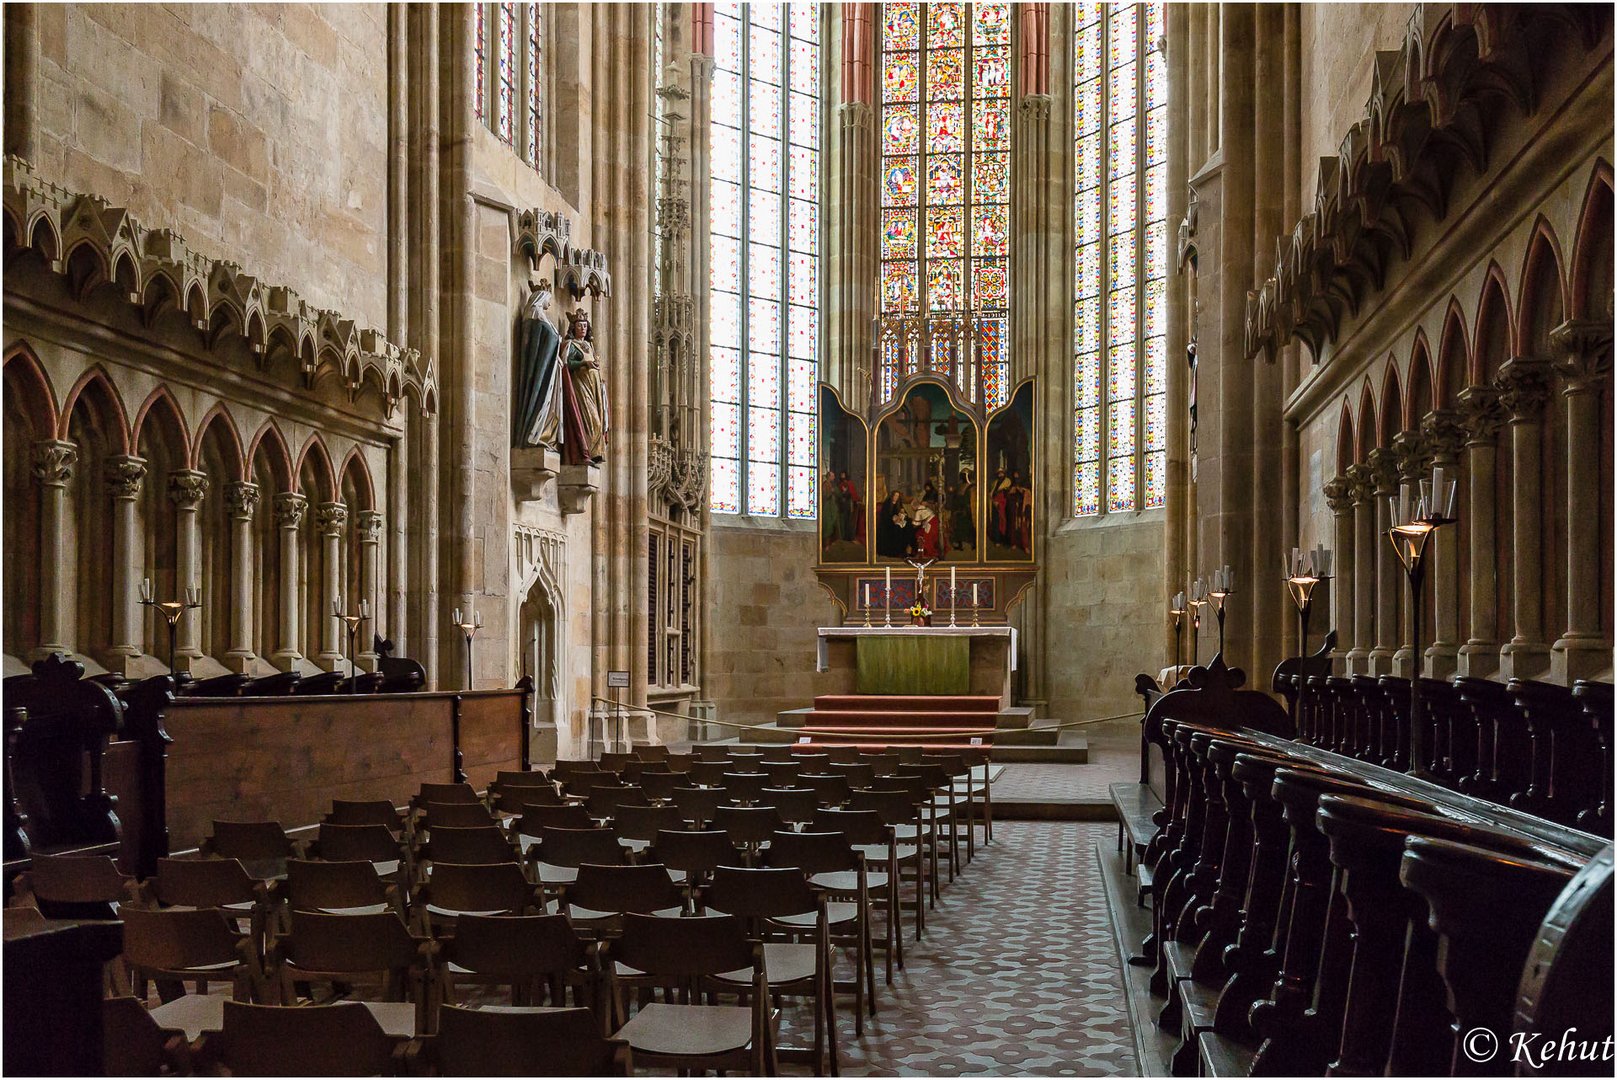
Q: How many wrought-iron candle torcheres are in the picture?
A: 8